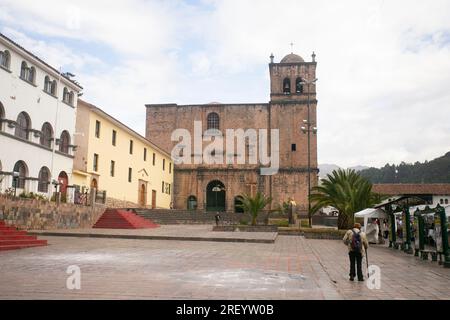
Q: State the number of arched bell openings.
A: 2